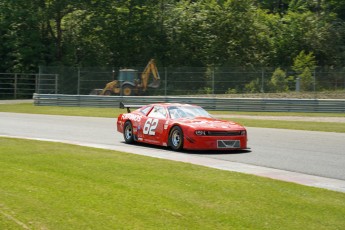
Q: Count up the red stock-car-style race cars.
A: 1